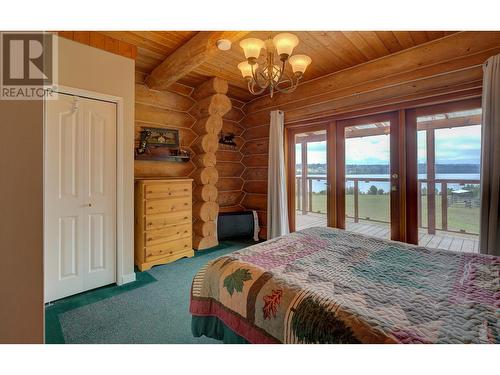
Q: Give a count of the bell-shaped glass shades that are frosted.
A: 5